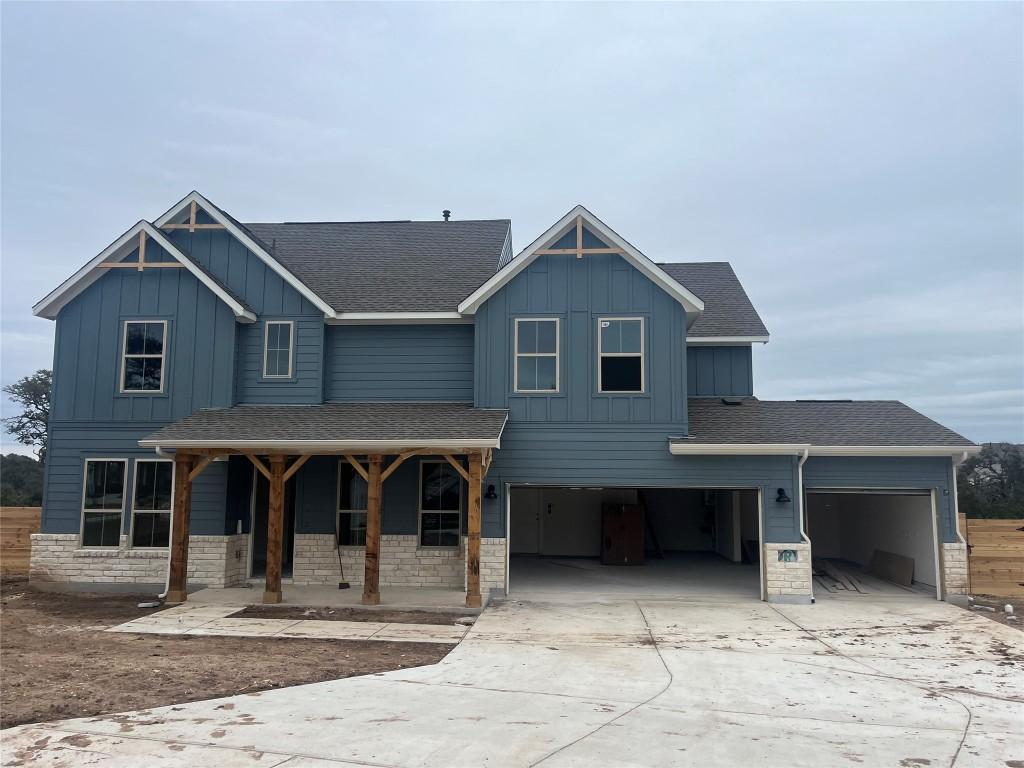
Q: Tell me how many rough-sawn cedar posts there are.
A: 4